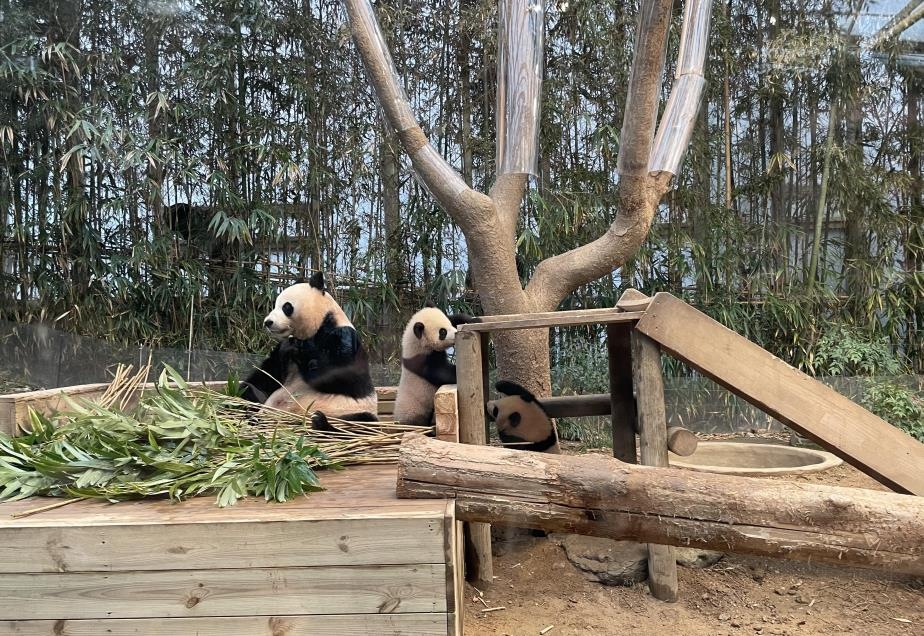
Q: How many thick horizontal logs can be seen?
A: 1